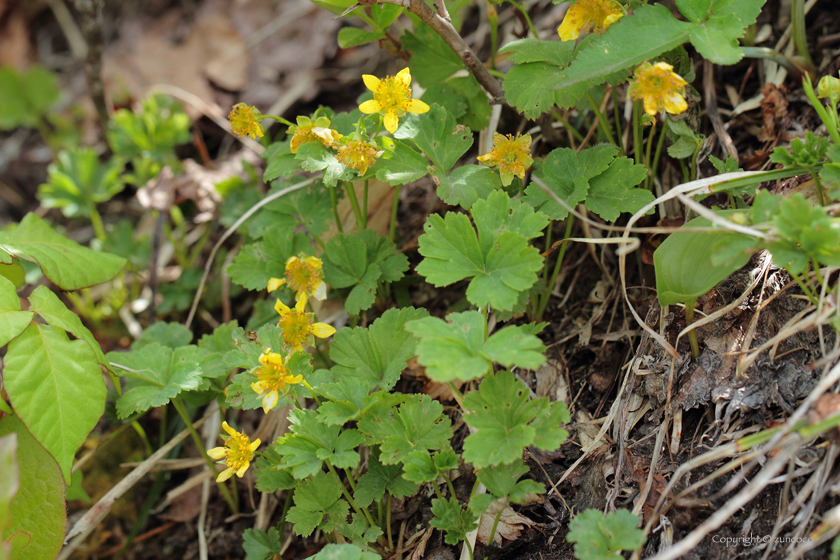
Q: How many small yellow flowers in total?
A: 11